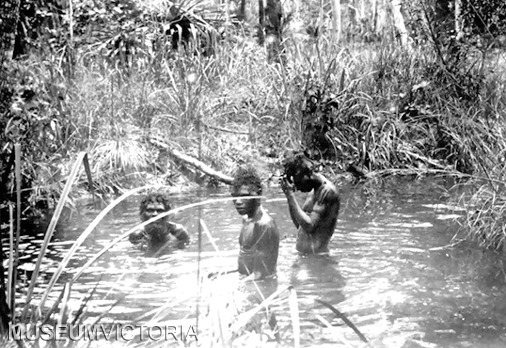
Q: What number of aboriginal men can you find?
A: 3